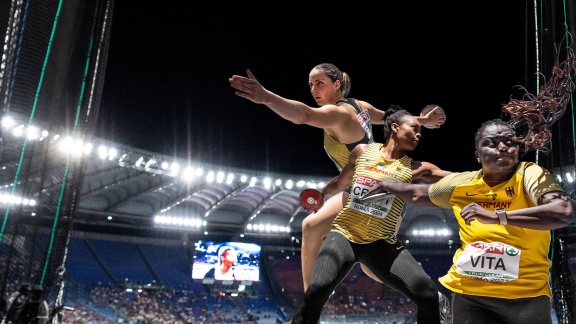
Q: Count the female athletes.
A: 3